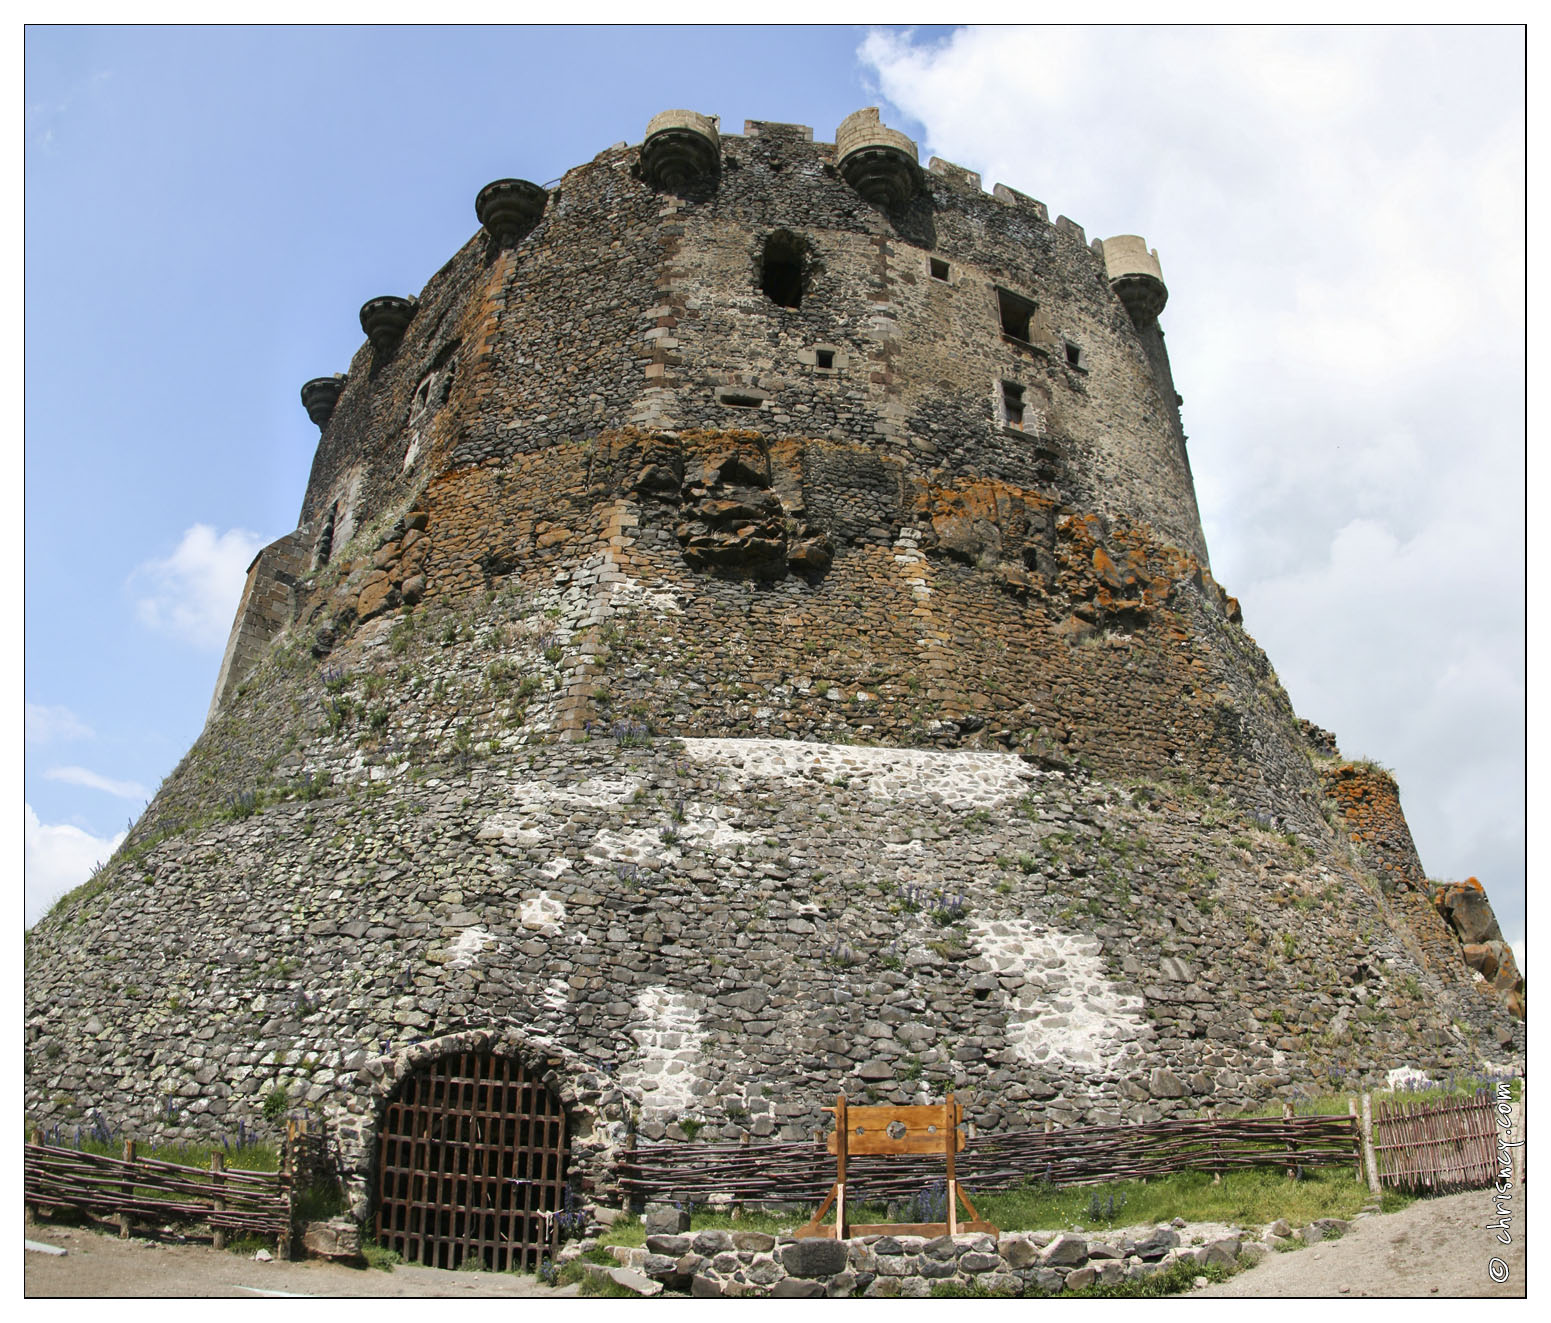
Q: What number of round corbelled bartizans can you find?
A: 6